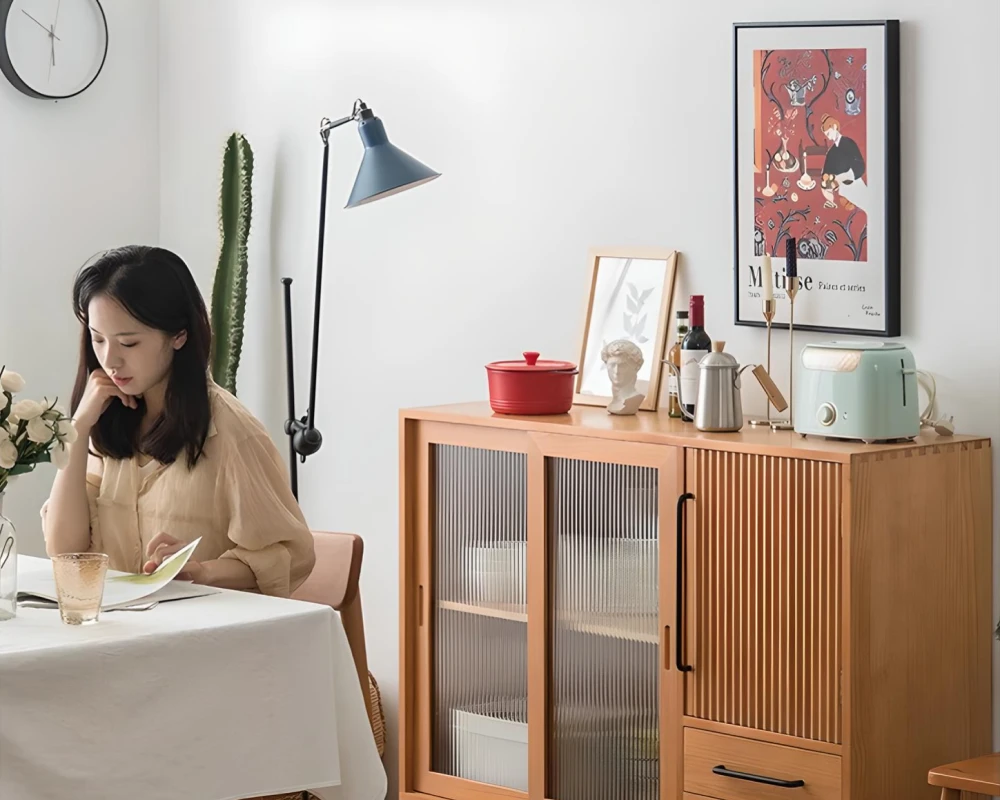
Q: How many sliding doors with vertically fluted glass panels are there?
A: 2